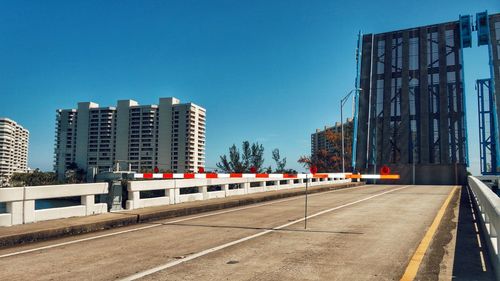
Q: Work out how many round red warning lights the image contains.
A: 5